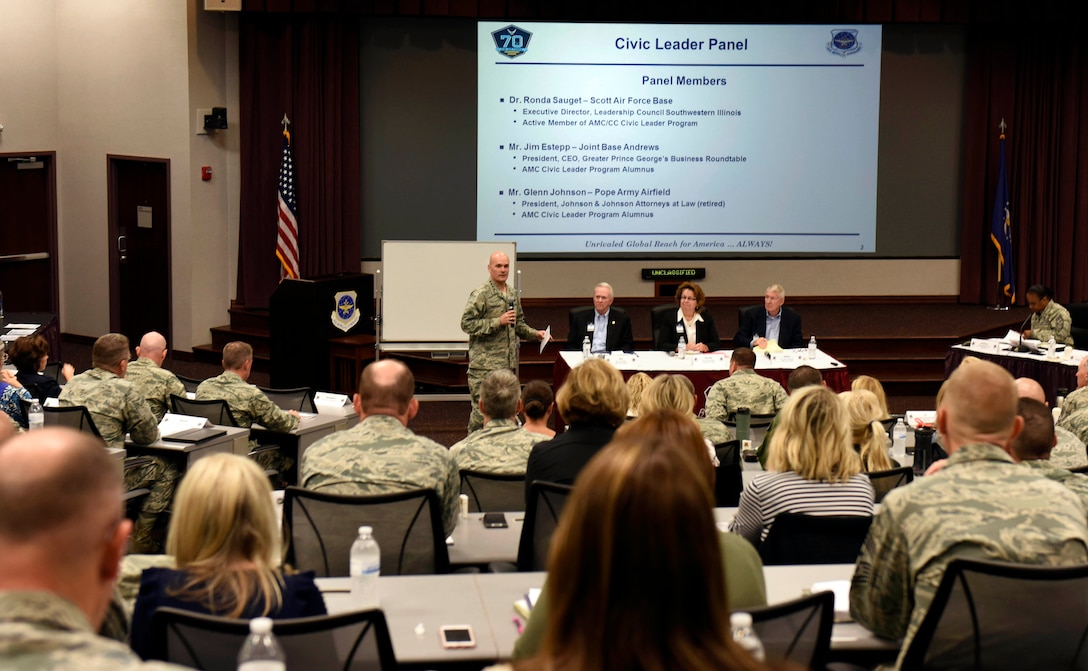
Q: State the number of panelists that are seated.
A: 3